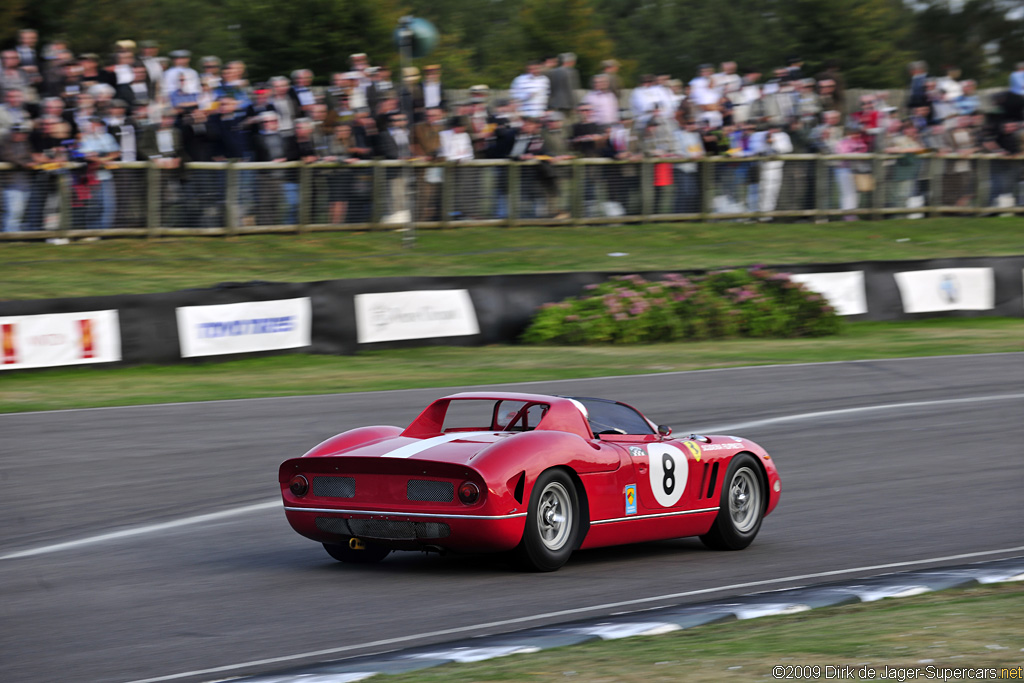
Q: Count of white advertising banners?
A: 5